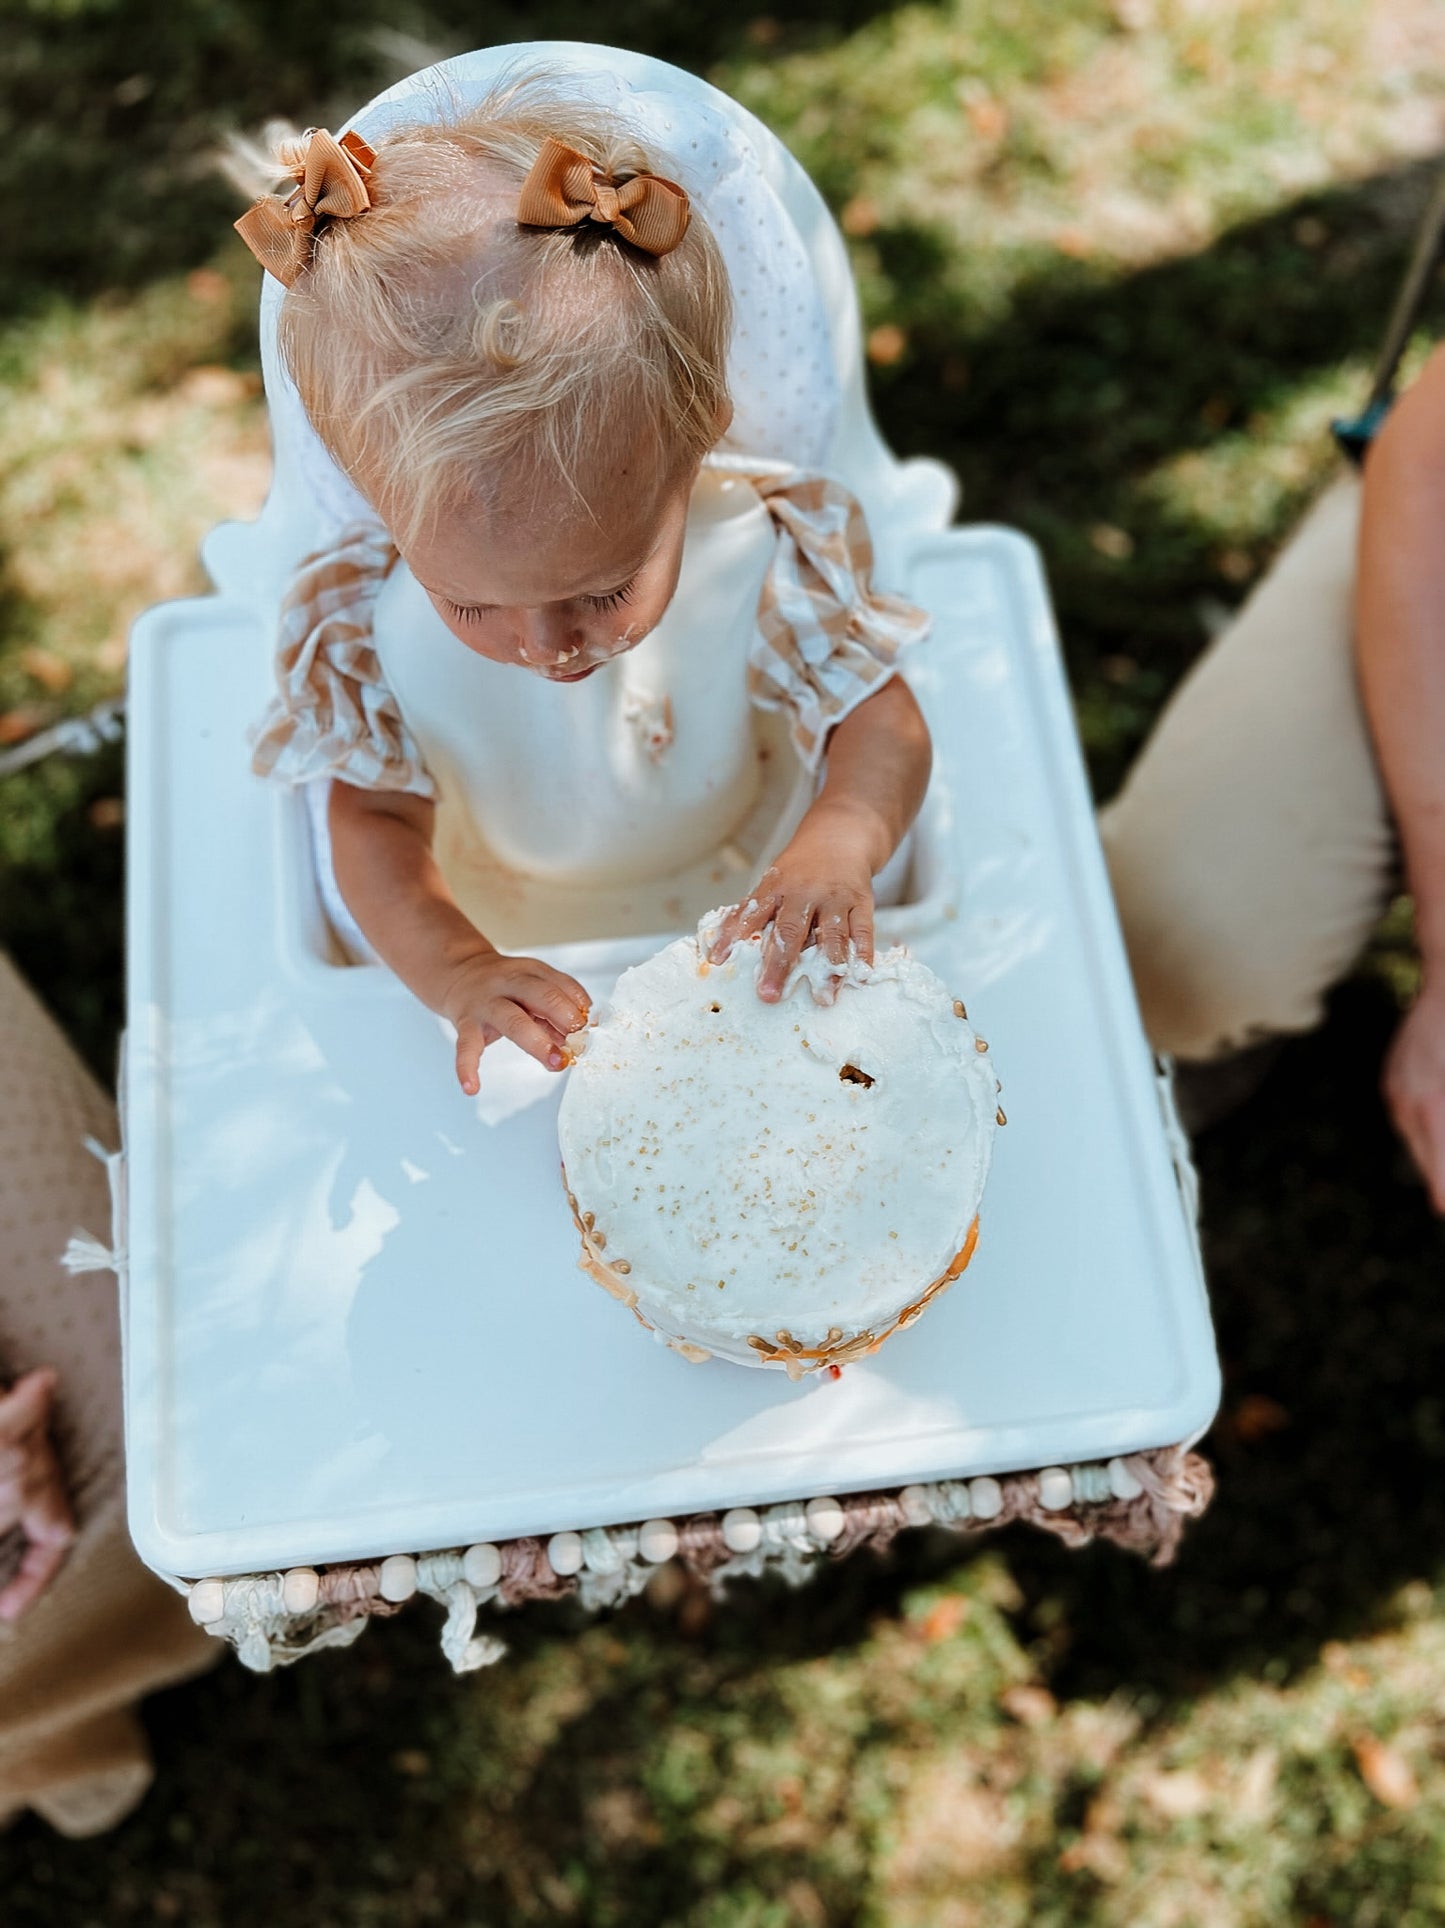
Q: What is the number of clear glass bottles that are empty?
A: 0